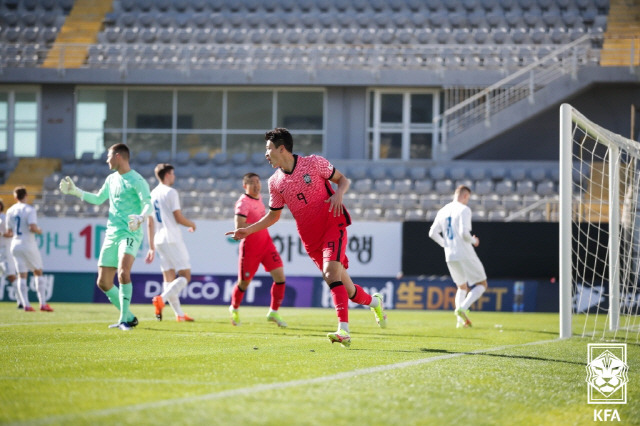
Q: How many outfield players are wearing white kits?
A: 4